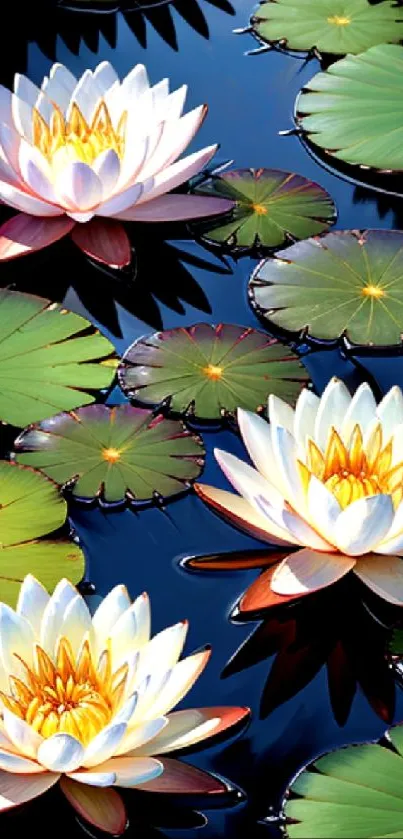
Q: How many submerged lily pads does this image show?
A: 0